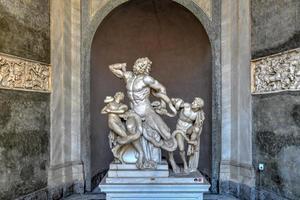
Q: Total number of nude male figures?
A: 3